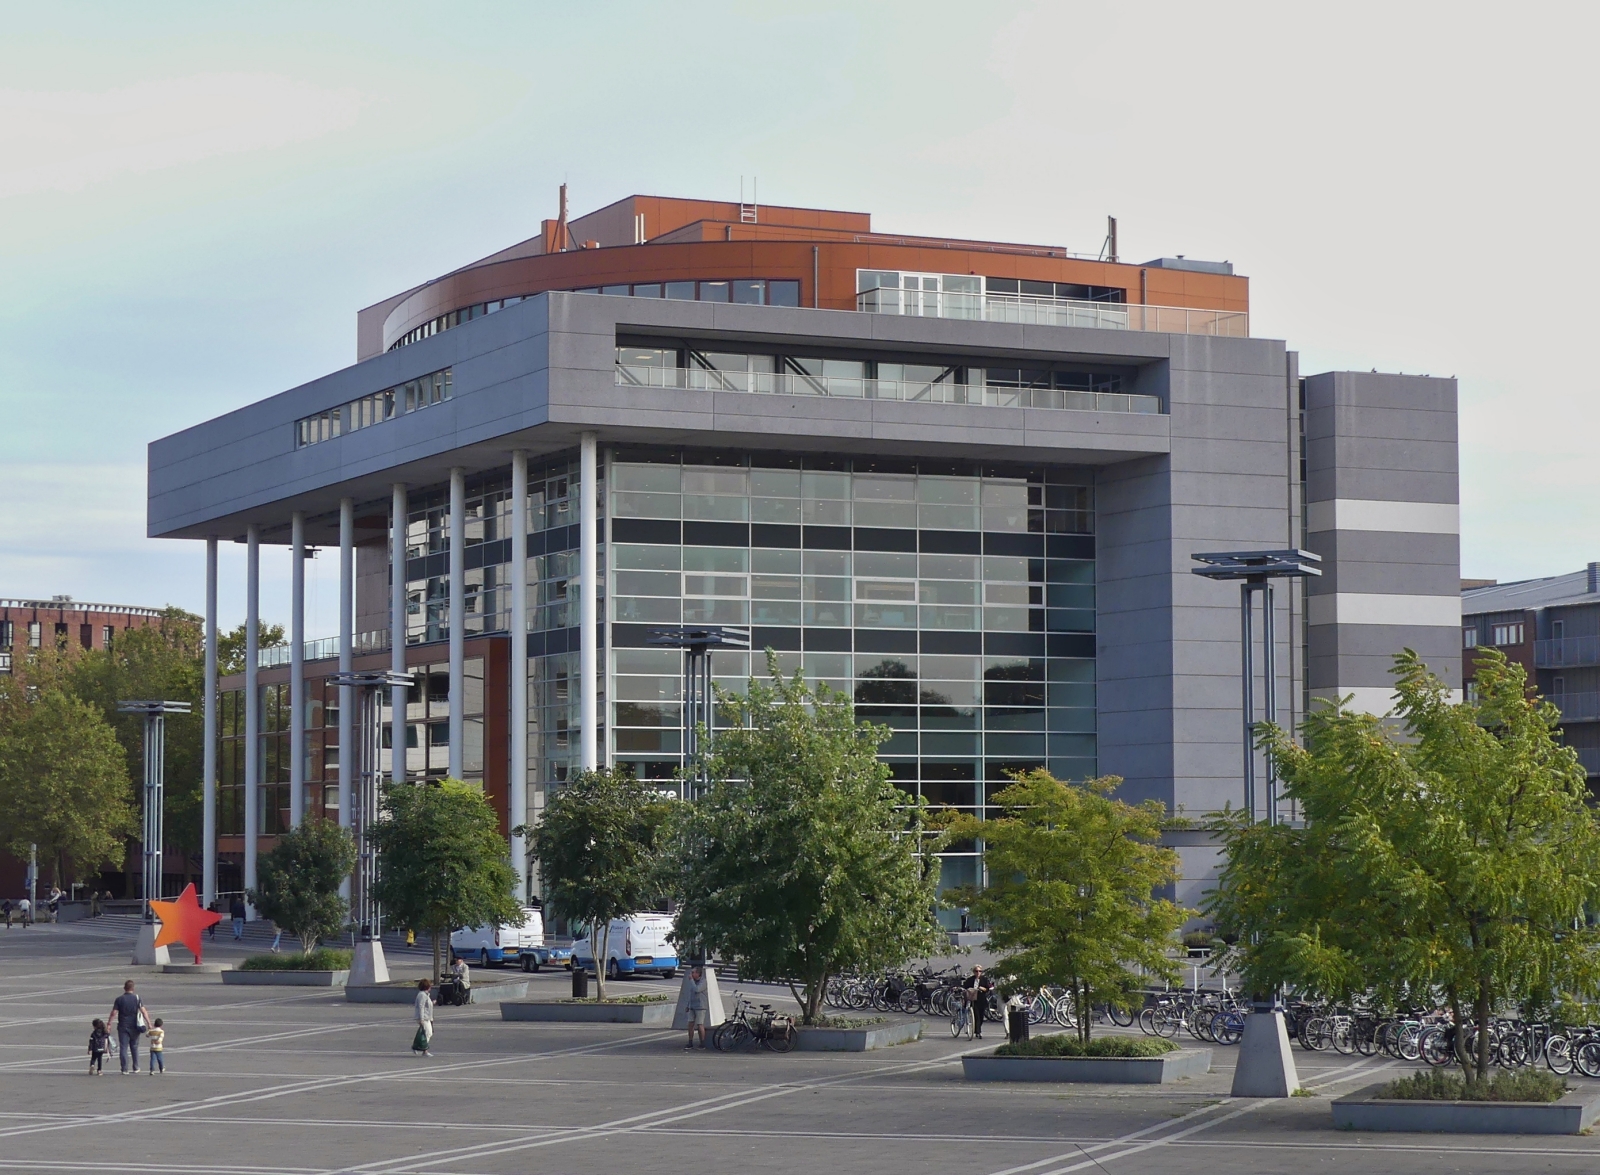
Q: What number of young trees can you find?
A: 6